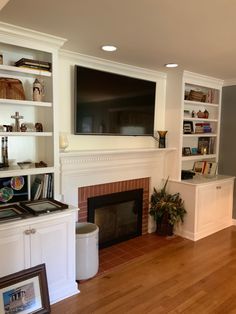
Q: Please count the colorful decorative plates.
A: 2